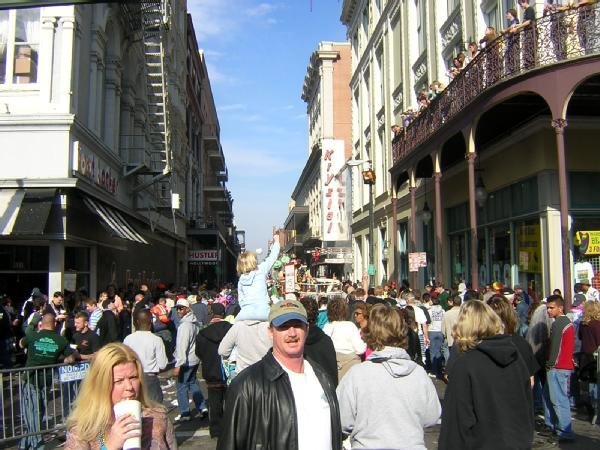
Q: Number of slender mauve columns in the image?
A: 5